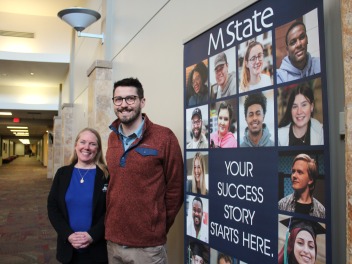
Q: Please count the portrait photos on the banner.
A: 14